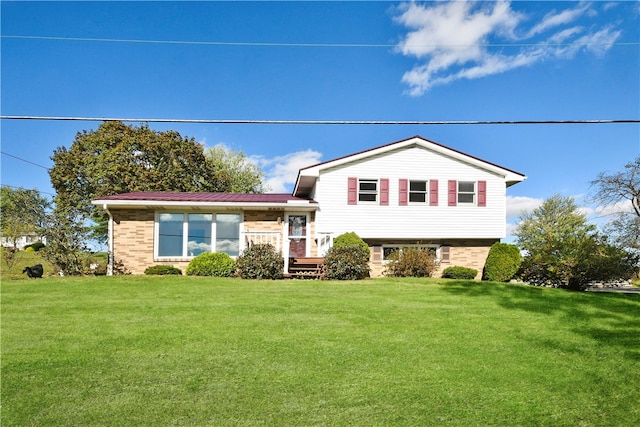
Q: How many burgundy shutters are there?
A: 6